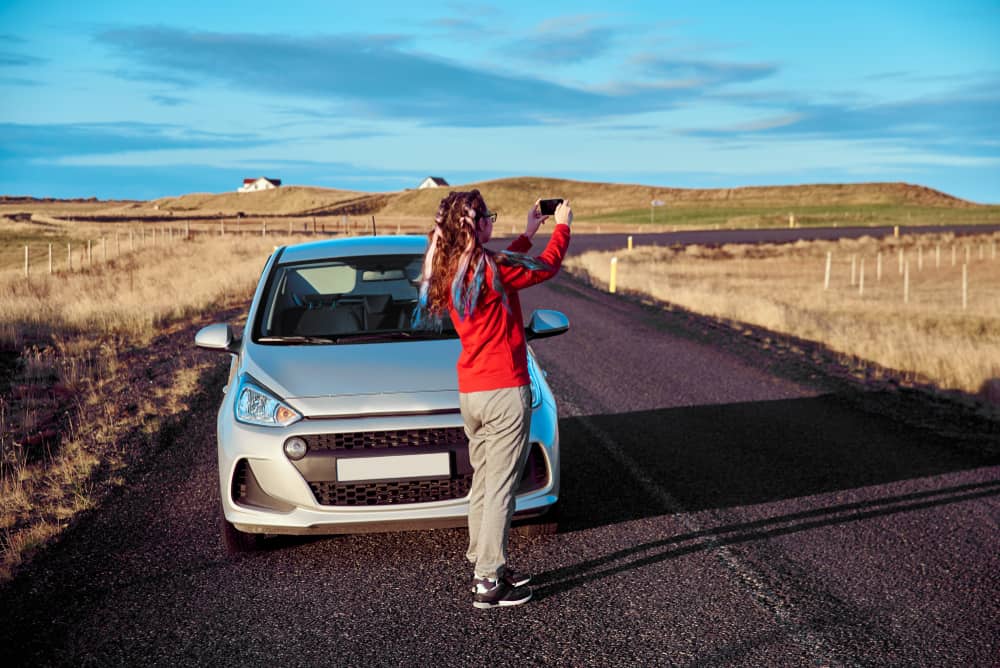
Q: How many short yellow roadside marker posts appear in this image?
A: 4